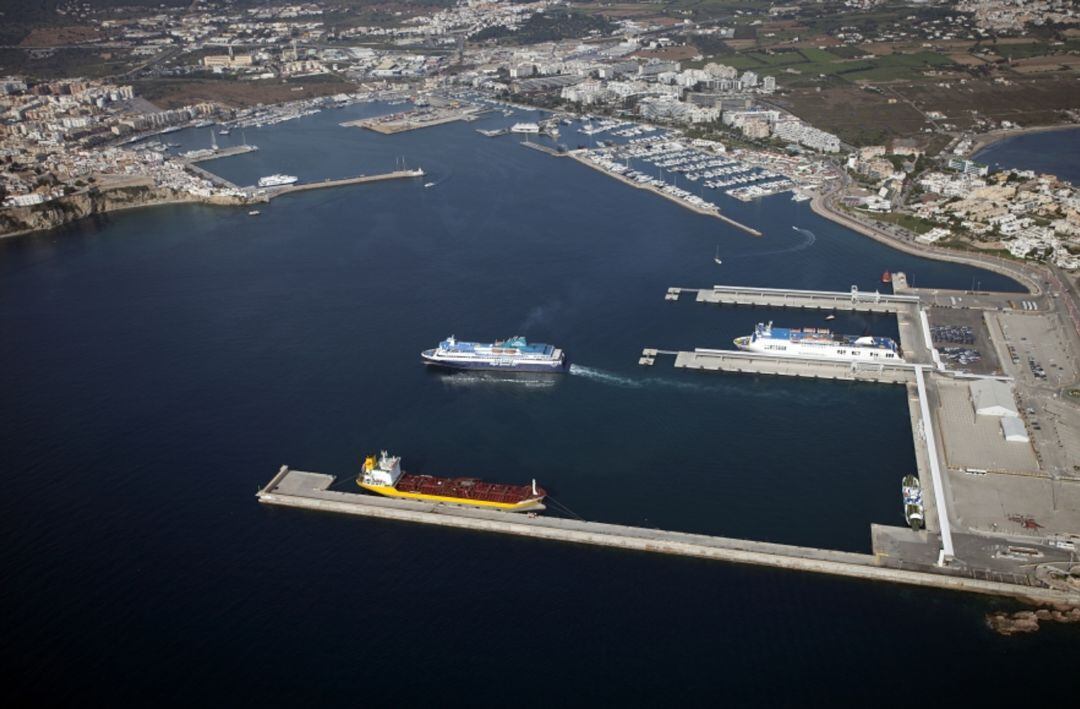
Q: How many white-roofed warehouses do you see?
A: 2